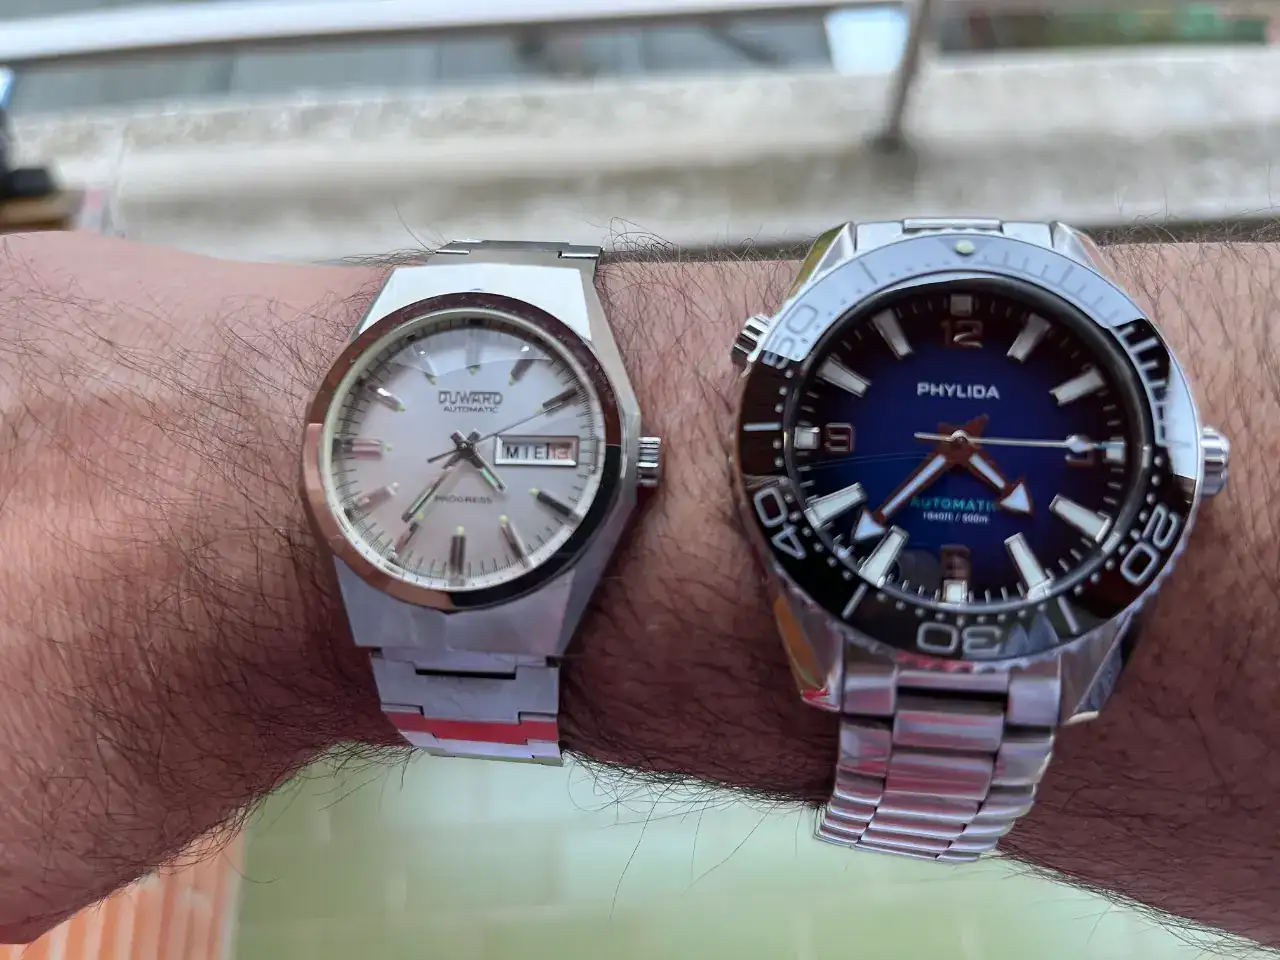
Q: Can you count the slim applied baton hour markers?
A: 11